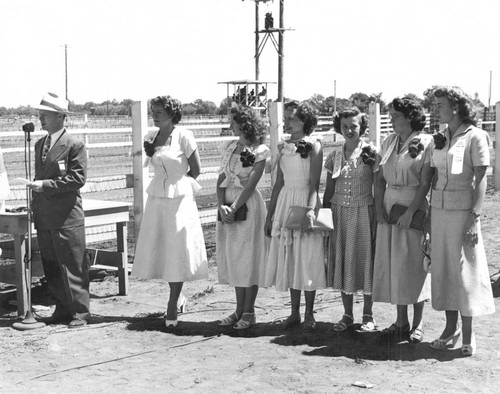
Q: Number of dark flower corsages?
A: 6